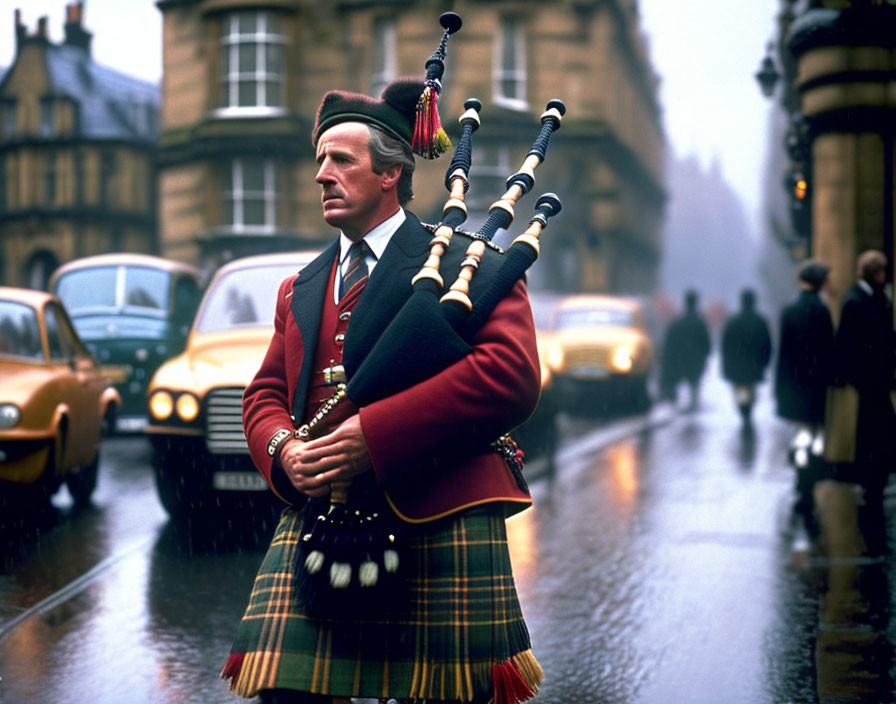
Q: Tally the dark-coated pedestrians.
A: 4